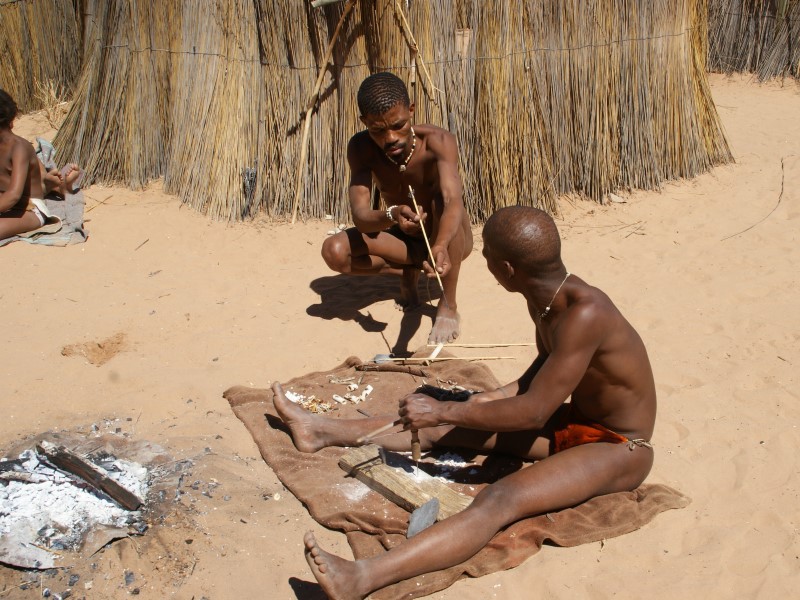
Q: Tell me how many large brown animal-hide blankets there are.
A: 1